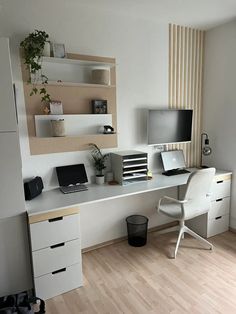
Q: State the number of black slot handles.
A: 6